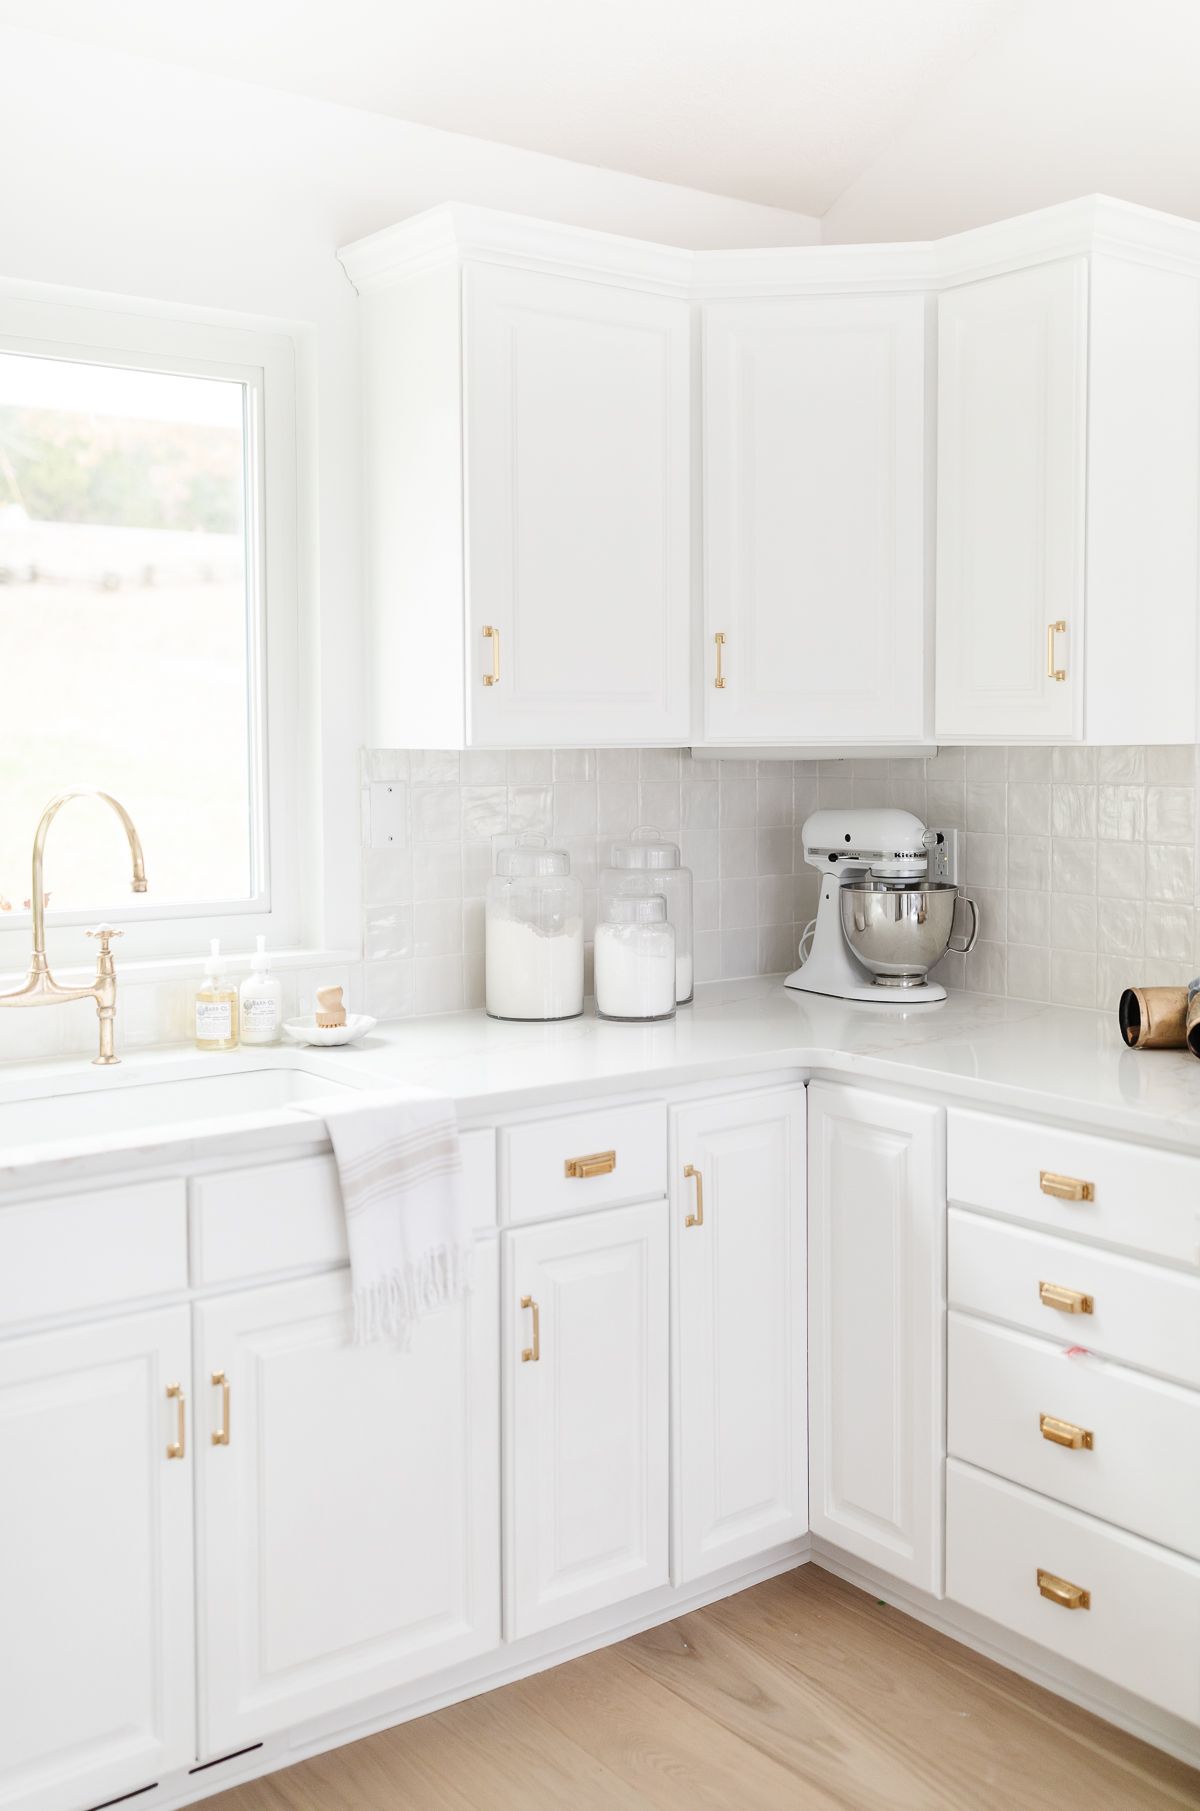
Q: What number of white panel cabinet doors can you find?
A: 8